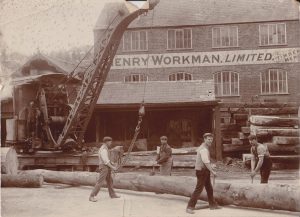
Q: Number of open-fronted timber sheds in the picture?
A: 1